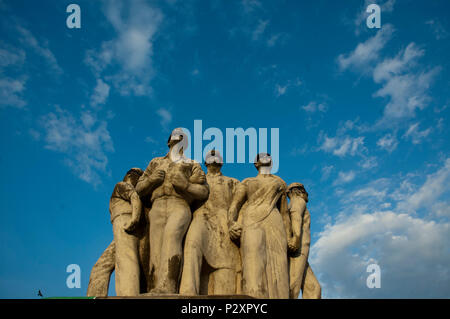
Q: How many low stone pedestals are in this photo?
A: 1